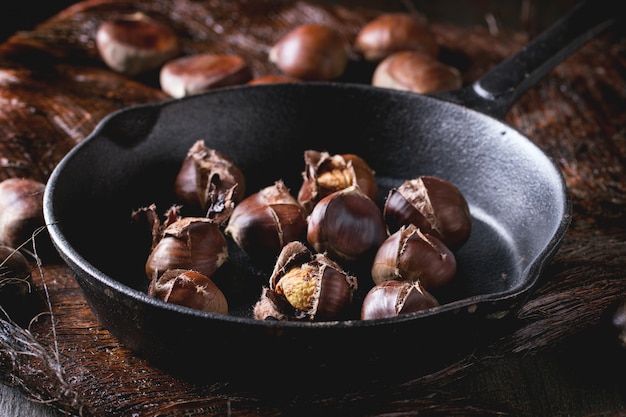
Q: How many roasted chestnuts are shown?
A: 10